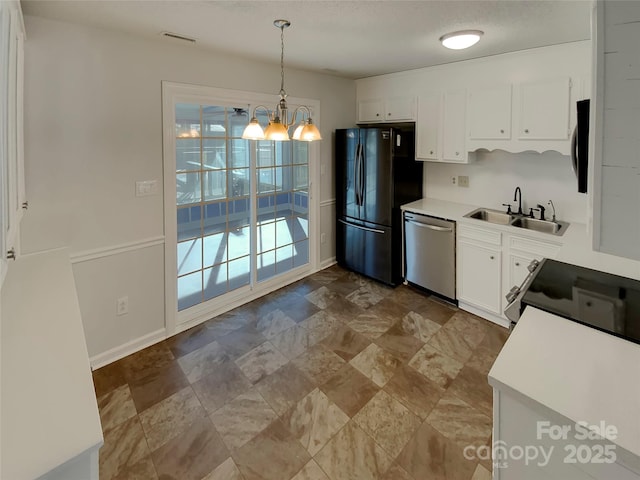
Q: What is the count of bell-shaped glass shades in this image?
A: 4